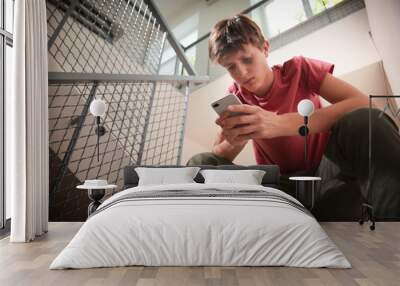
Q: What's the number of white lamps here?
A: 2